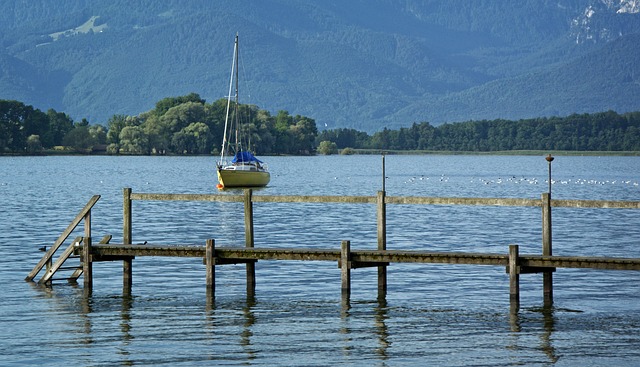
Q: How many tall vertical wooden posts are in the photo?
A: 4